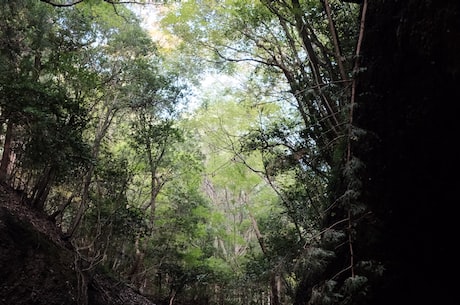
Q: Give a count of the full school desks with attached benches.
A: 0